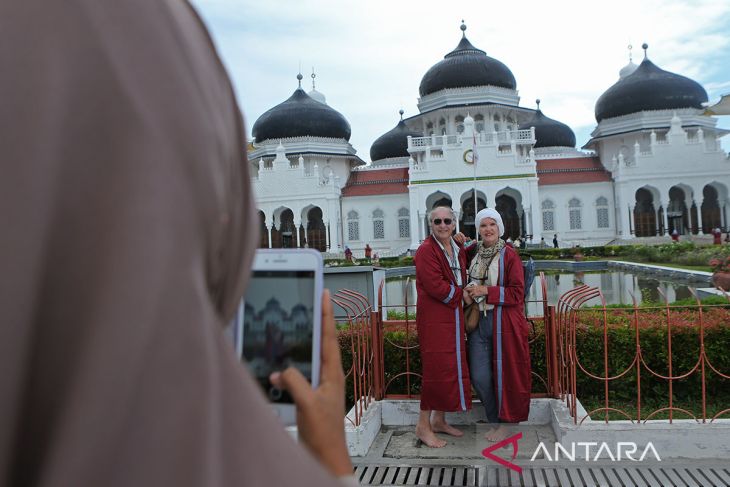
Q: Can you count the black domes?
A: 5